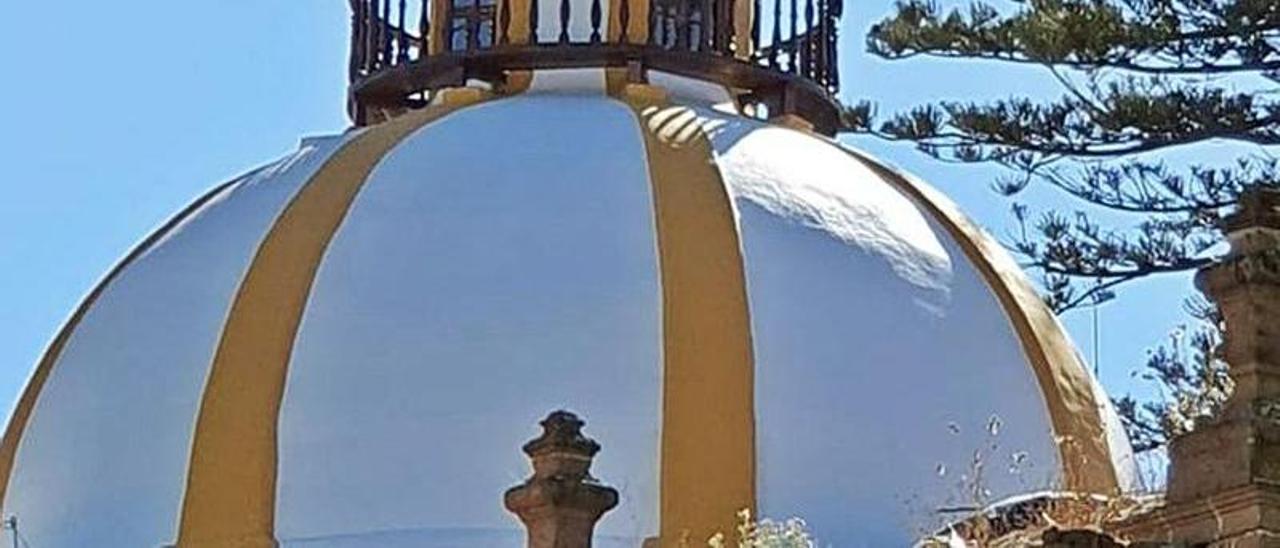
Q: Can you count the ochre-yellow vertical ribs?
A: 4